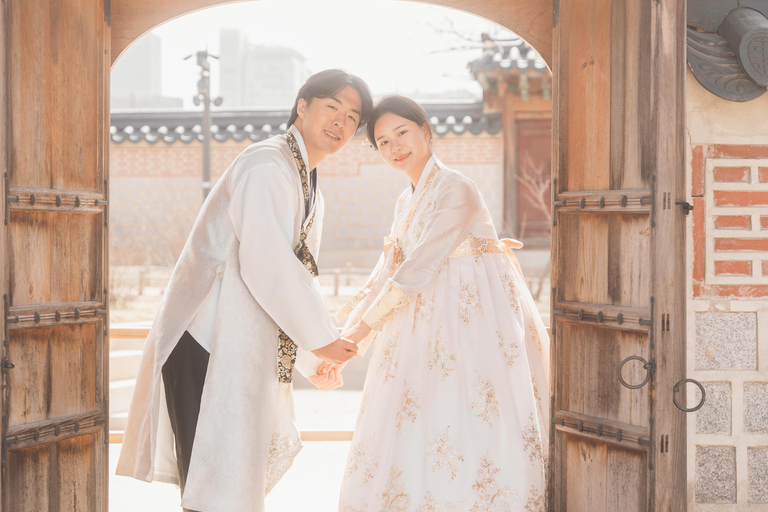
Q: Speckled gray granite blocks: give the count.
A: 5